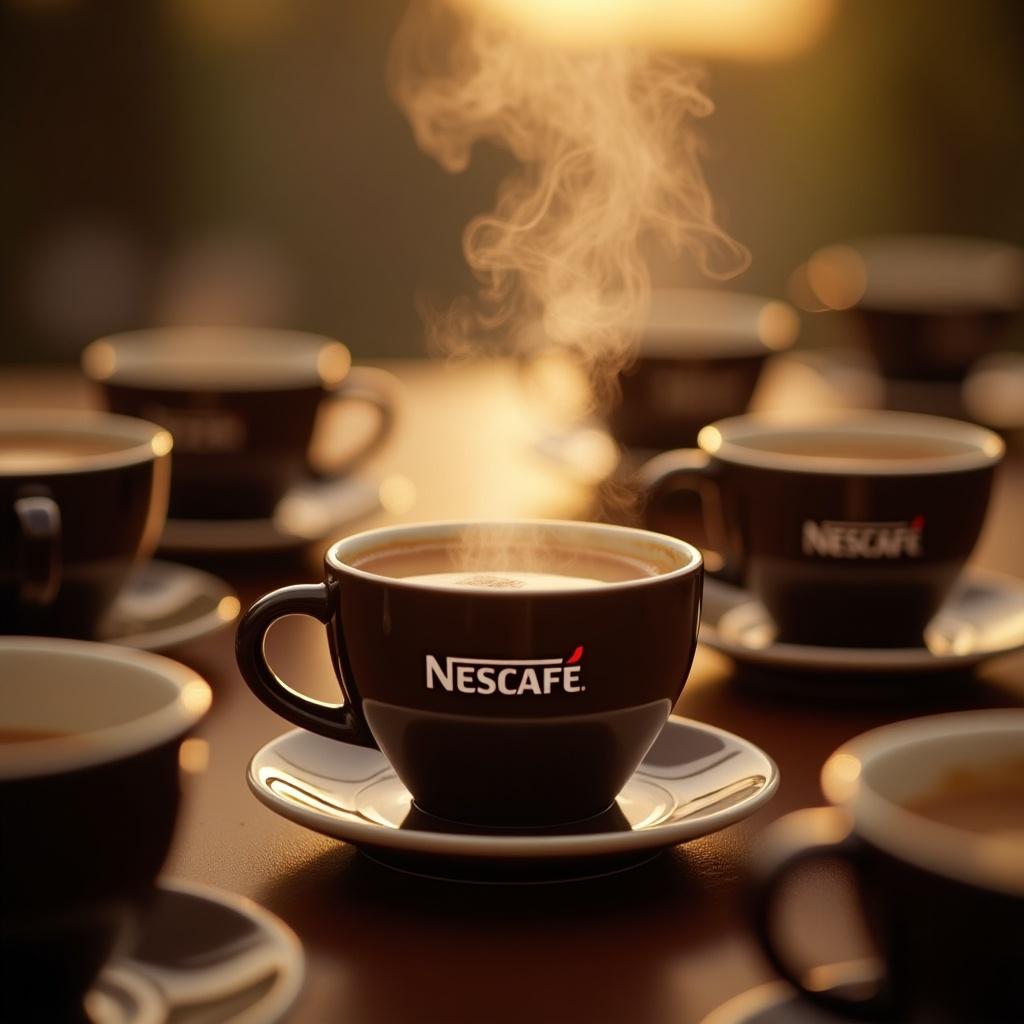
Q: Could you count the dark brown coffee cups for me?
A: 8